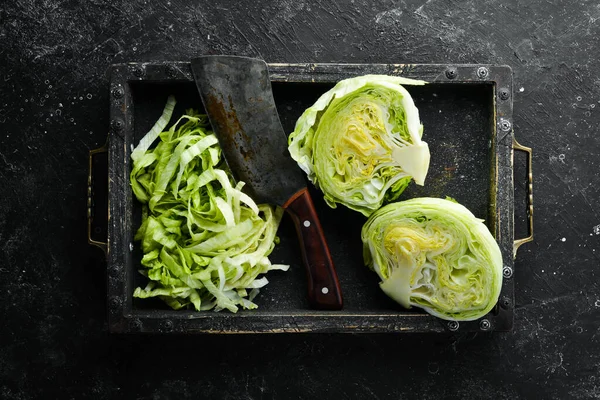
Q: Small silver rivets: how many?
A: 2